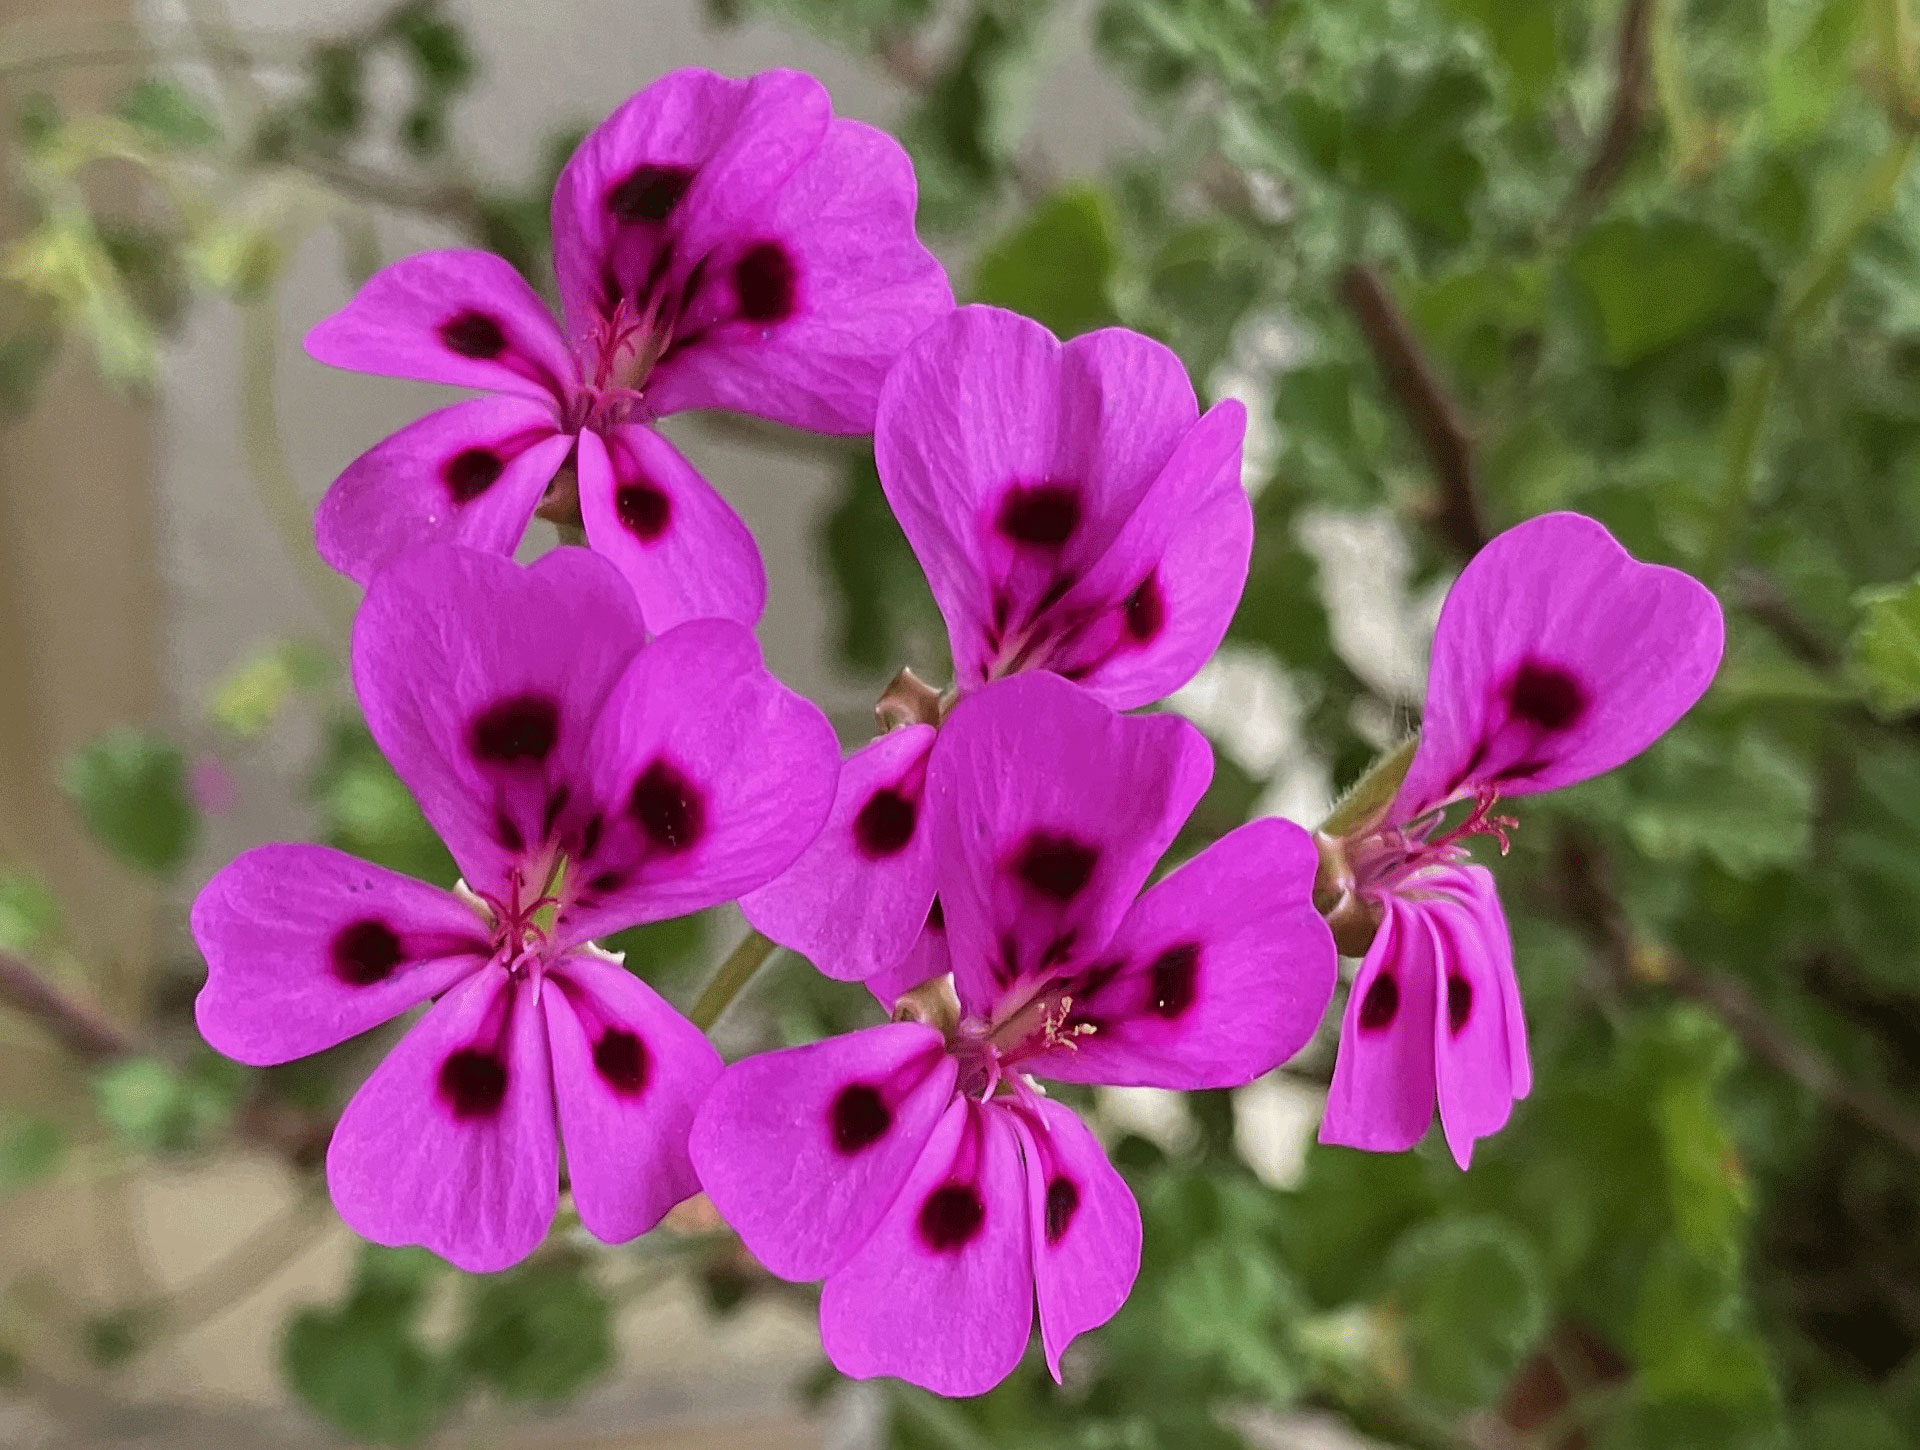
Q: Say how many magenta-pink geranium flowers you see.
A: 5